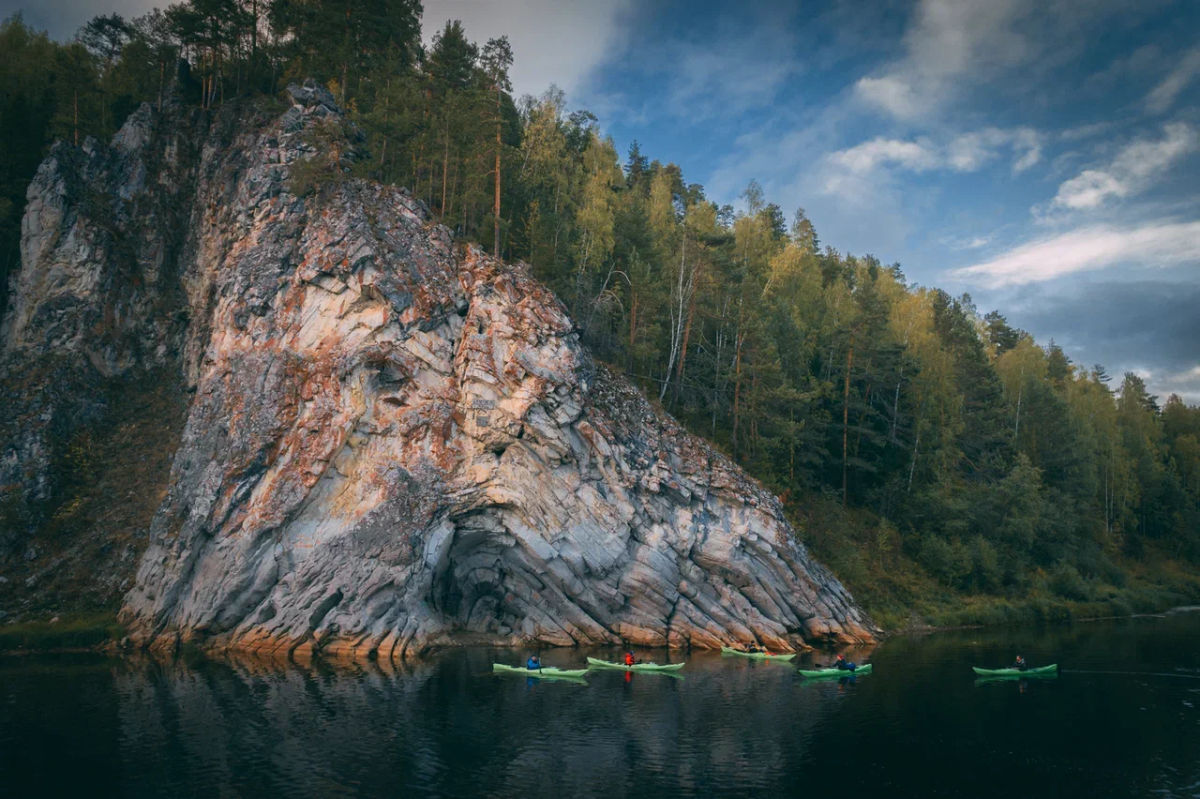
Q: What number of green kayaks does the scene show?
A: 5